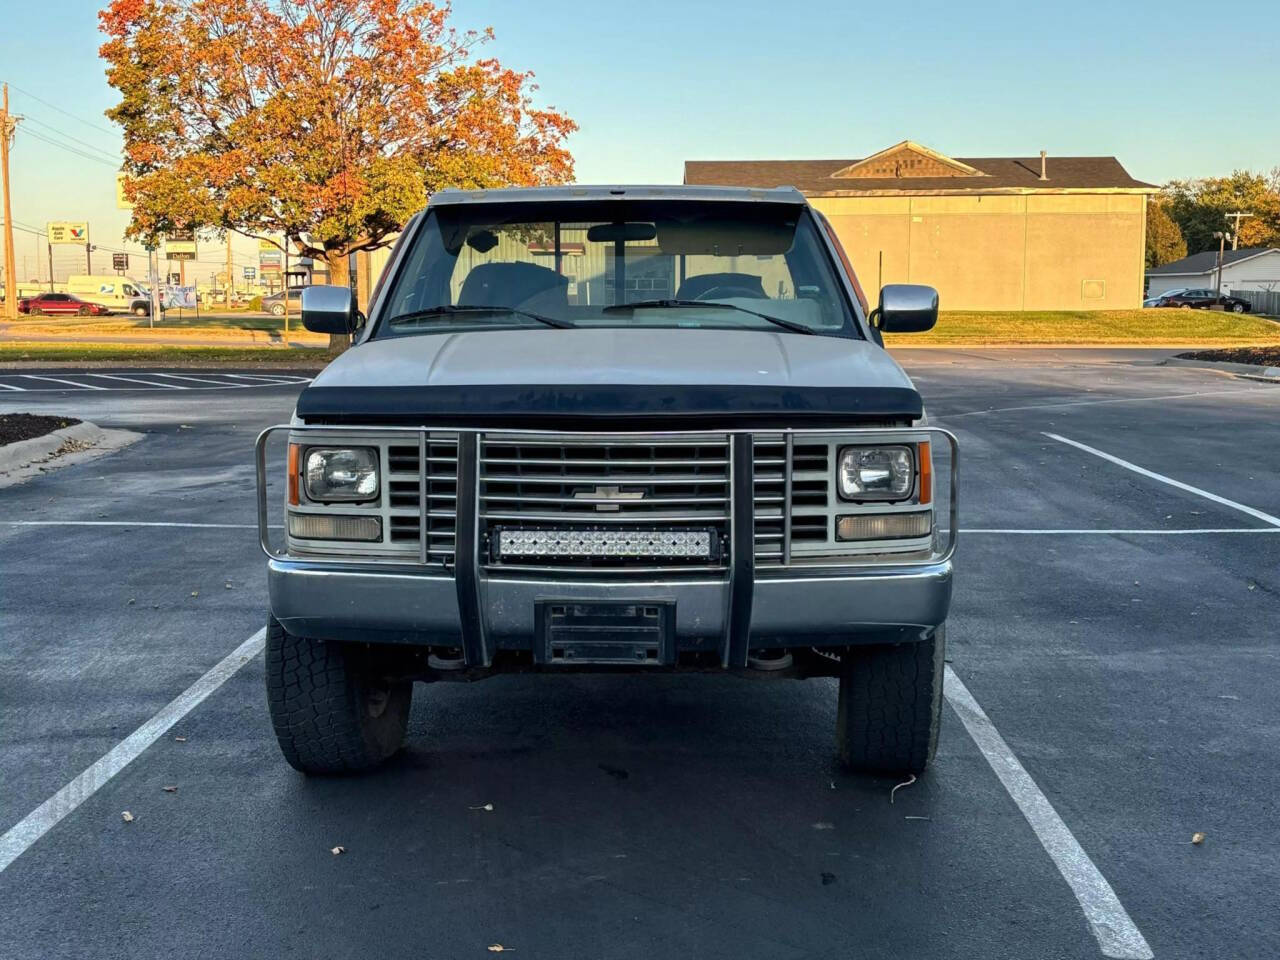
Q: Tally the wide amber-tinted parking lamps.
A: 2